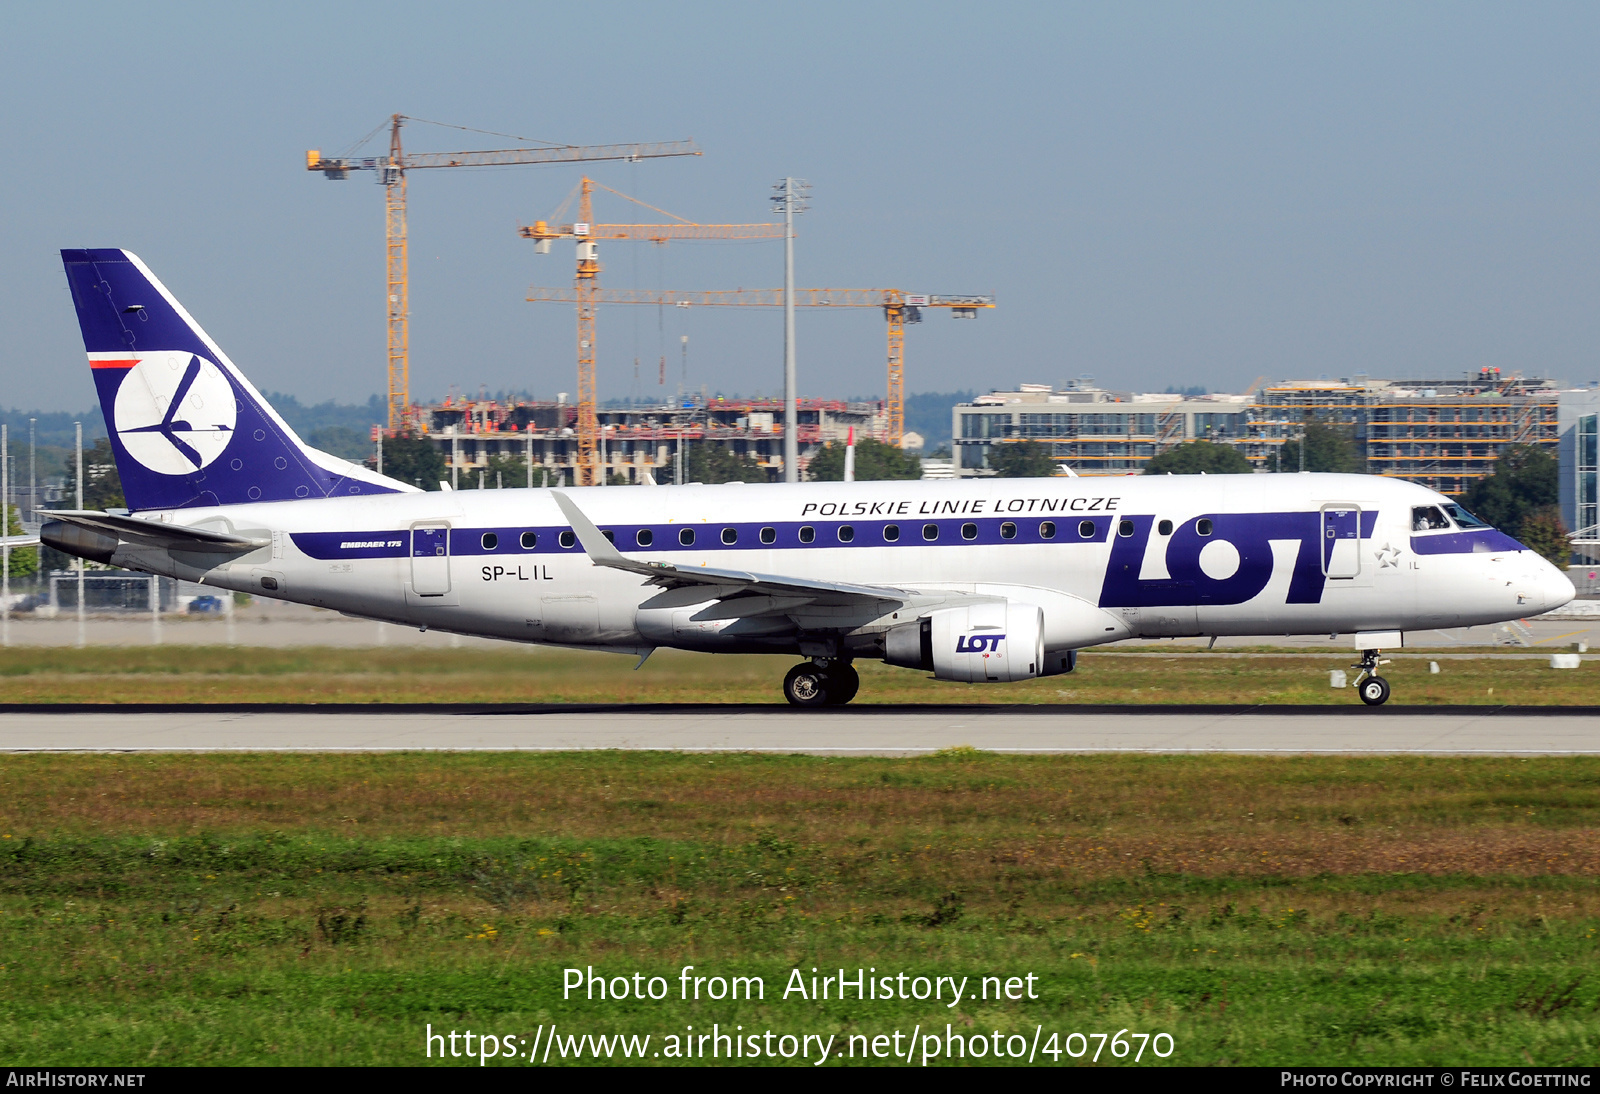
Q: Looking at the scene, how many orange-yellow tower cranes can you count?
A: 3